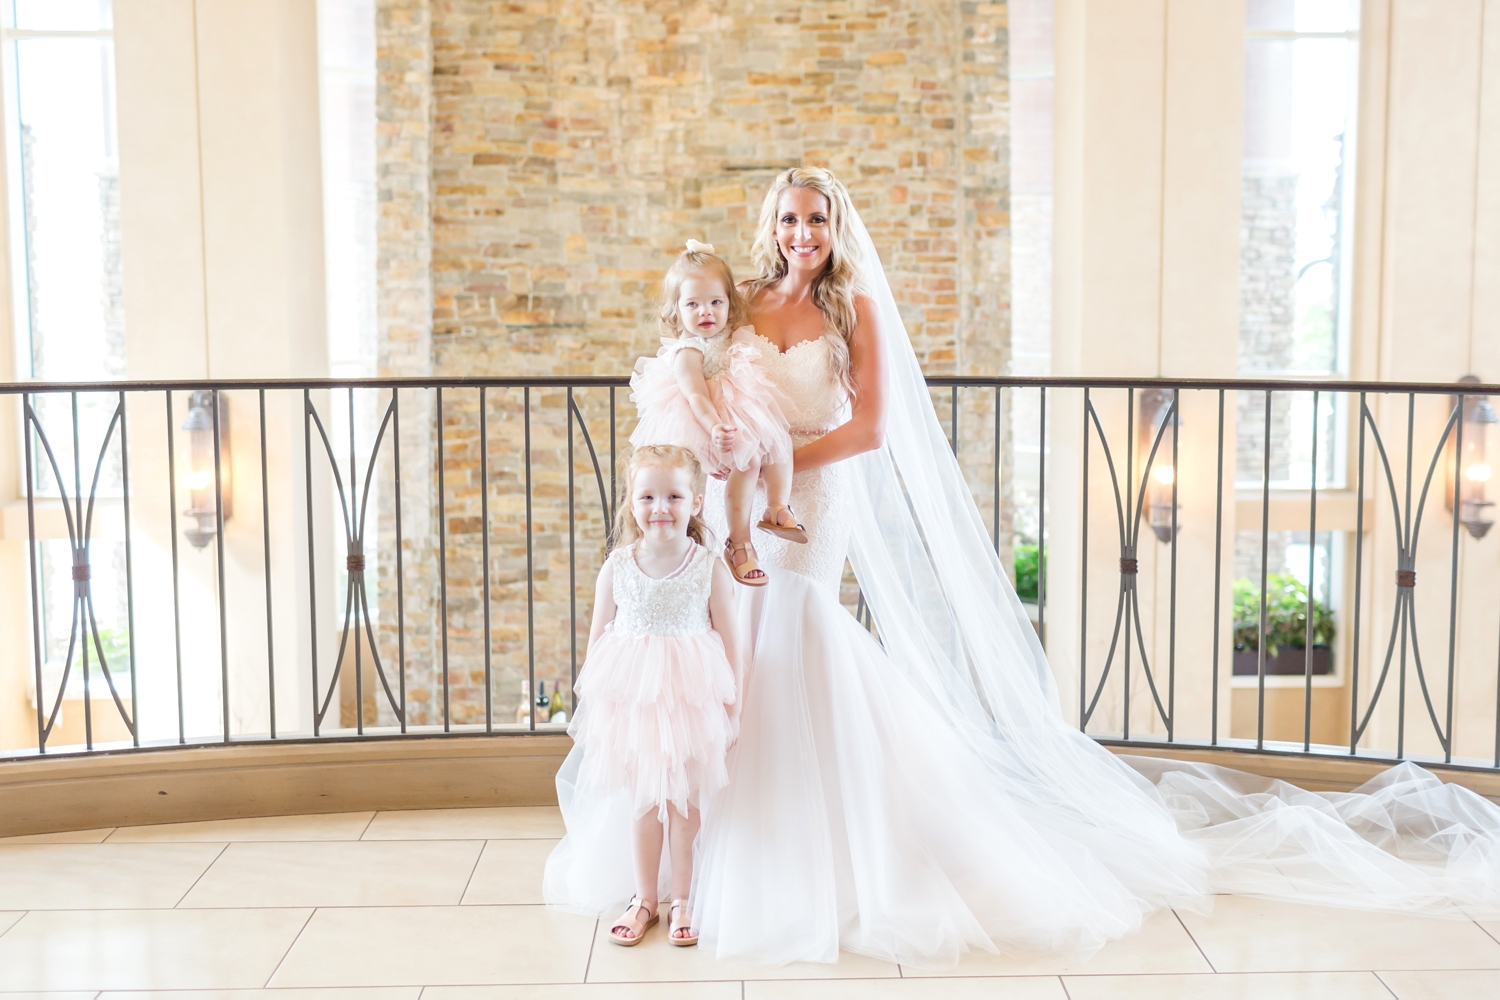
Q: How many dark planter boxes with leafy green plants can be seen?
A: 1